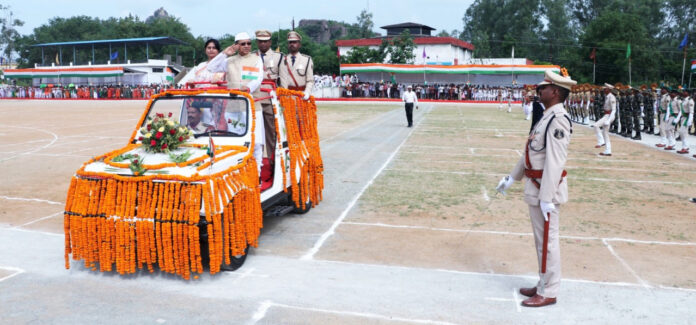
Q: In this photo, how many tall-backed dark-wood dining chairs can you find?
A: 0